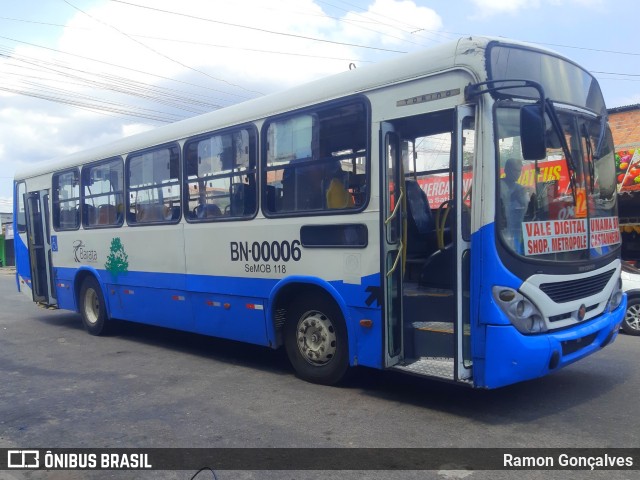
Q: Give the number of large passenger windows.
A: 5